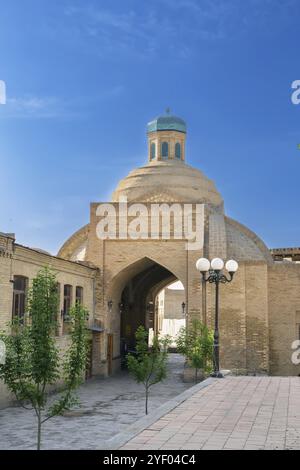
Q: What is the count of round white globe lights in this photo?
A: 3